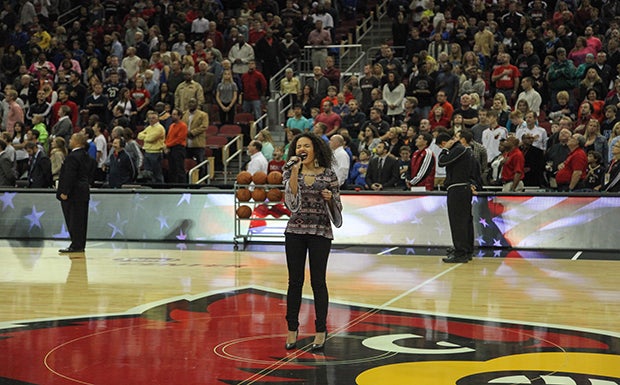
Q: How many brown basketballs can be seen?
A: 7